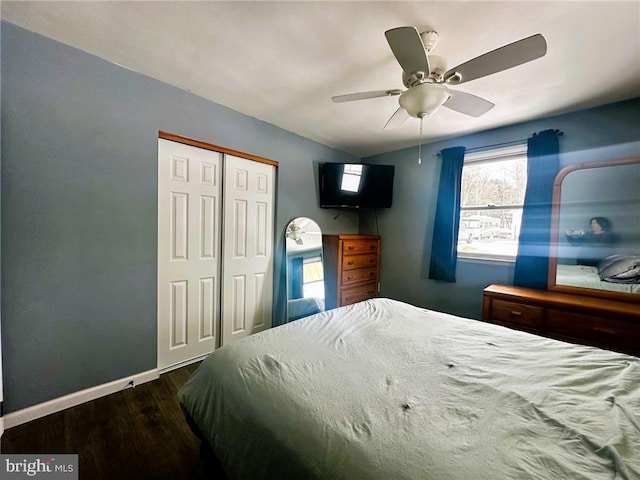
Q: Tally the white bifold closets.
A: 1